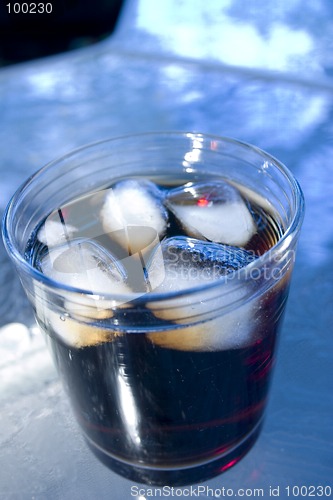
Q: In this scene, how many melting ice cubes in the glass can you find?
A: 5